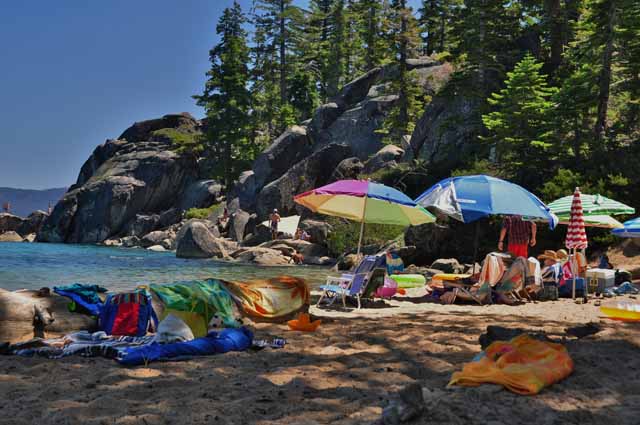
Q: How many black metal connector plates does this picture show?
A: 0